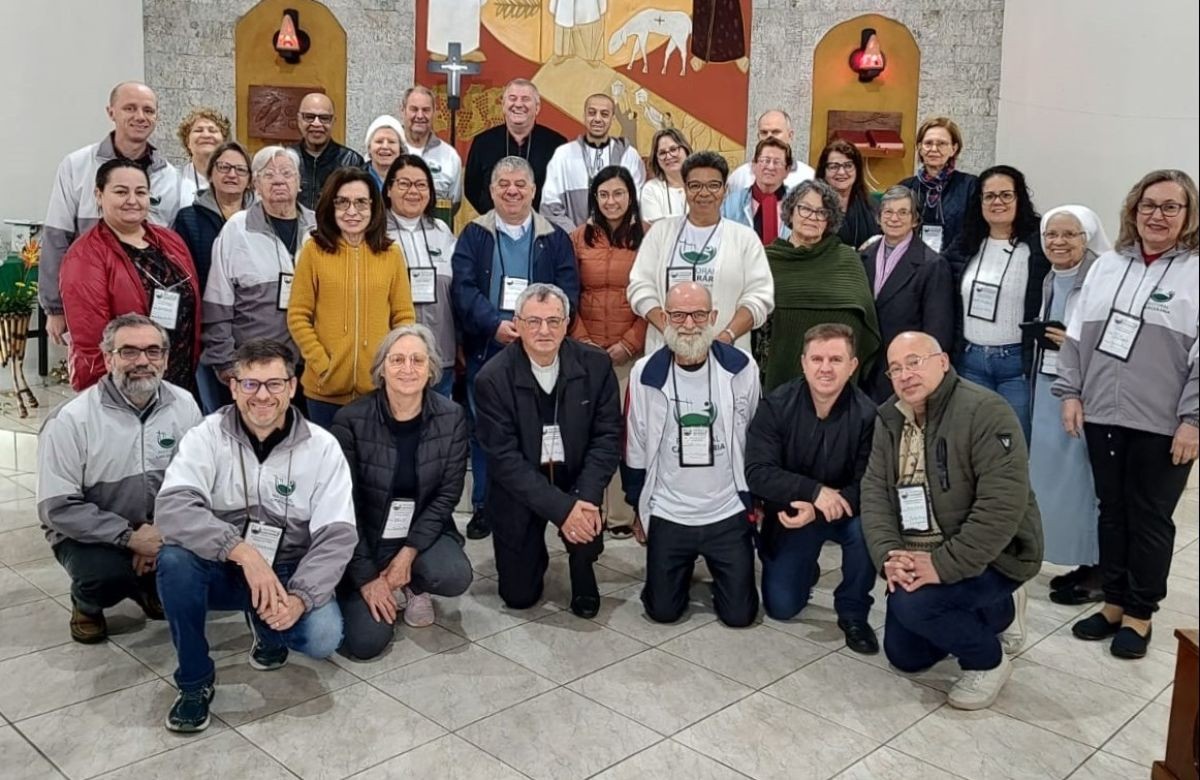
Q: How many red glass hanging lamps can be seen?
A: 2